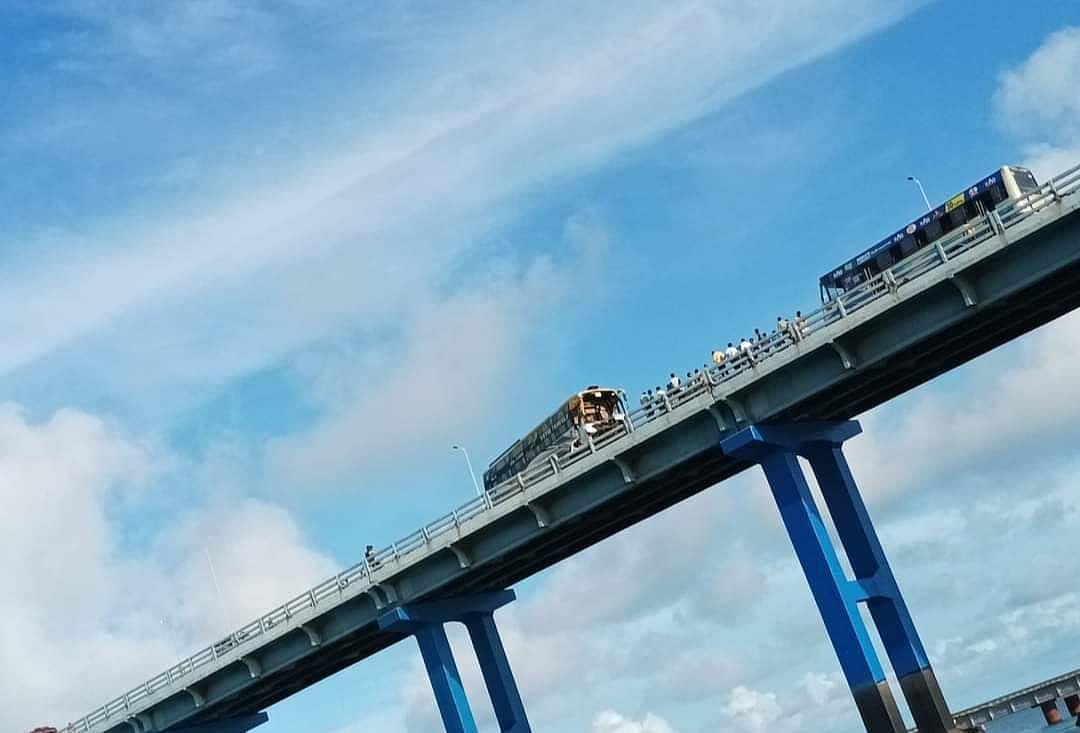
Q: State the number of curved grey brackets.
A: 14